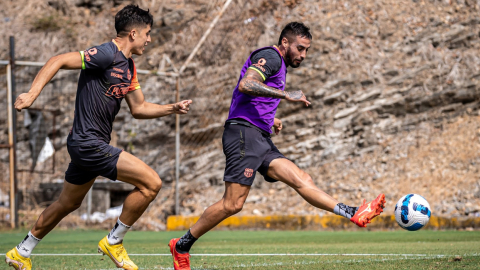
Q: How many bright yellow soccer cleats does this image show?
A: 2